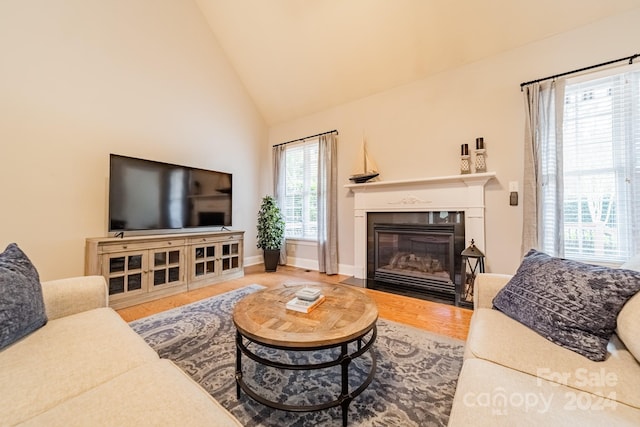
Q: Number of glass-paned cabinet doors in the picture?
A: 4